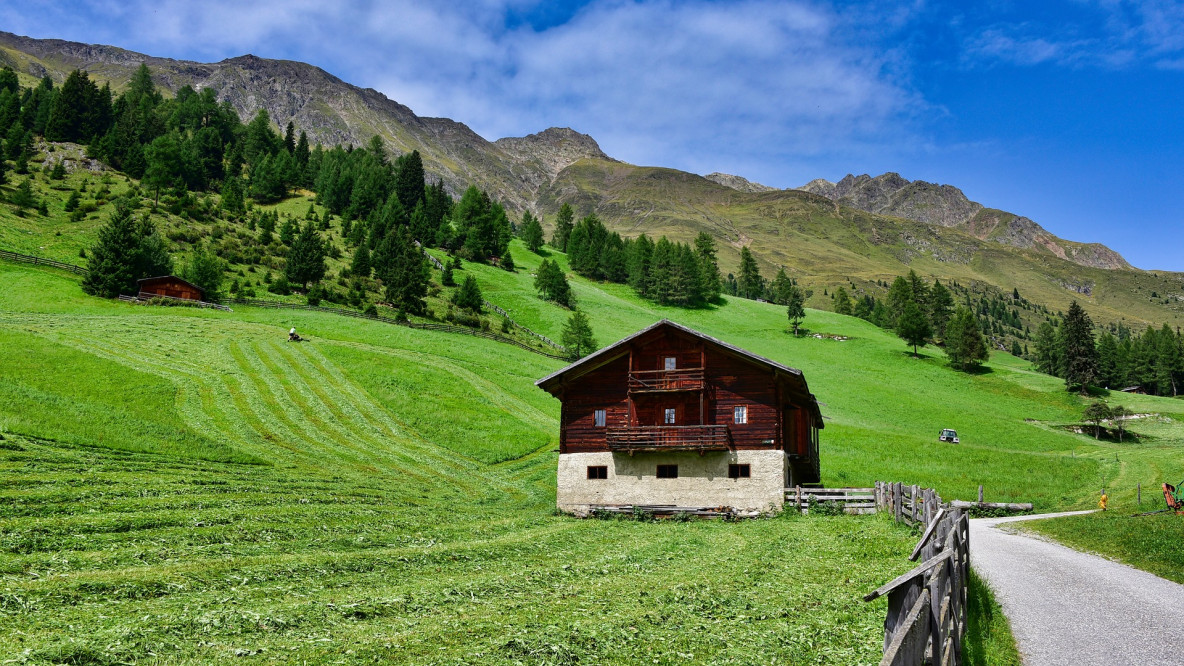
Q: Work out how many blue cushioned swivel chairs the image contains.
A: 0